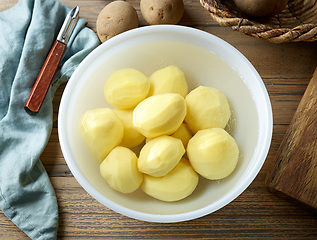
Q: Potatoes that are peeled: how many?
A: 11